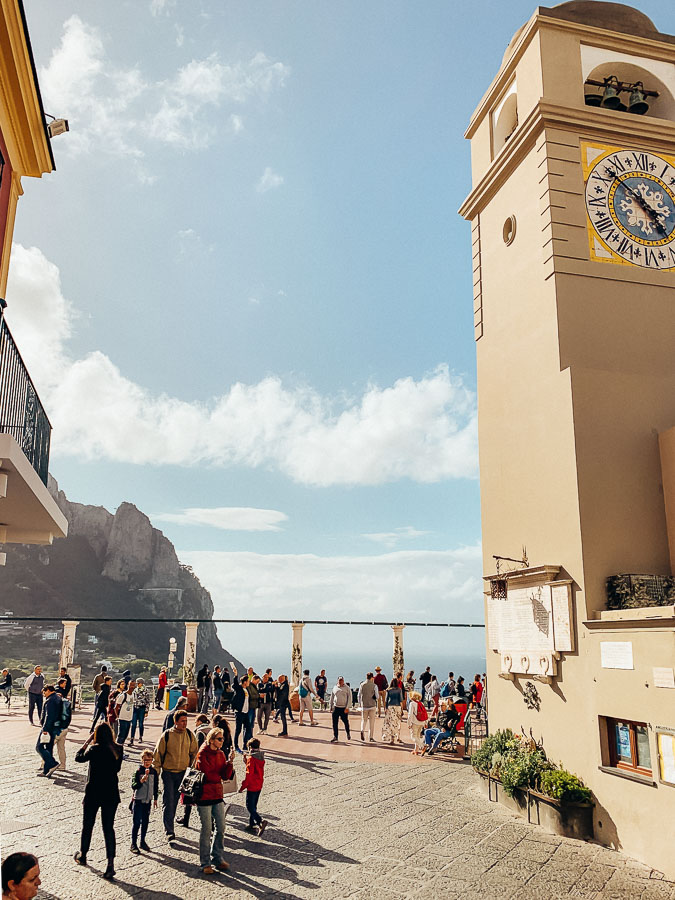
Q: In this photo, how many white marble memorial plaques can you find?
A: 3